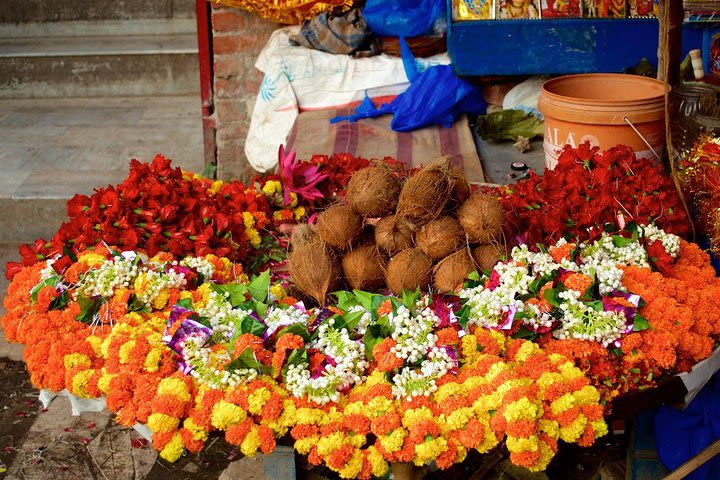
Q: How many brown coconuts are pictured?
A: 13